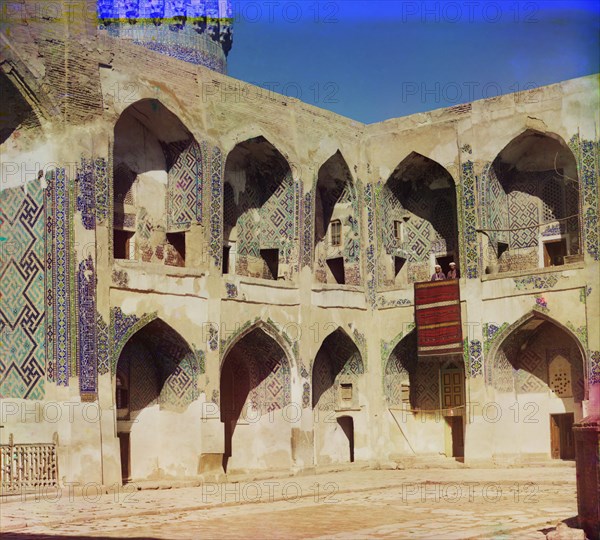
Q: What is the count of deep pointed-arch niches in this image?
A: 10